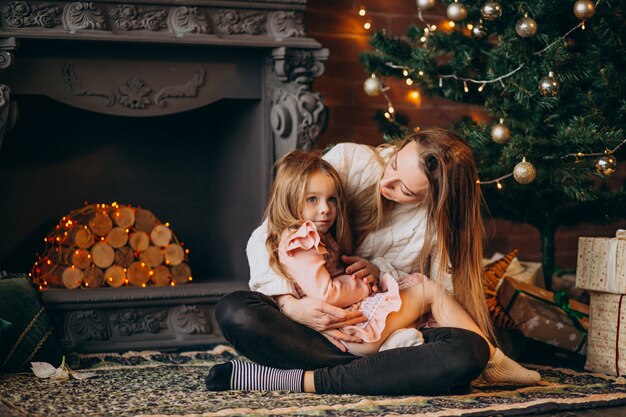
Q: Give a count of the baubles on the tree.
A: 11